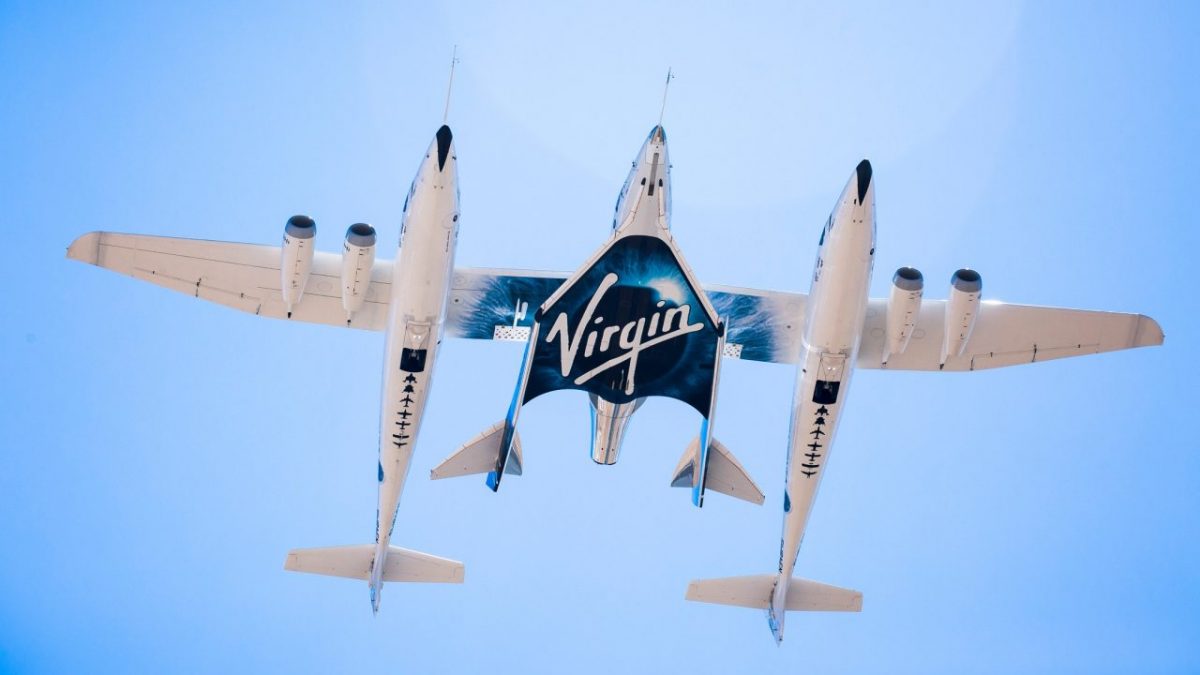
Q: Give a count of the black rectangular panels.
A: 2